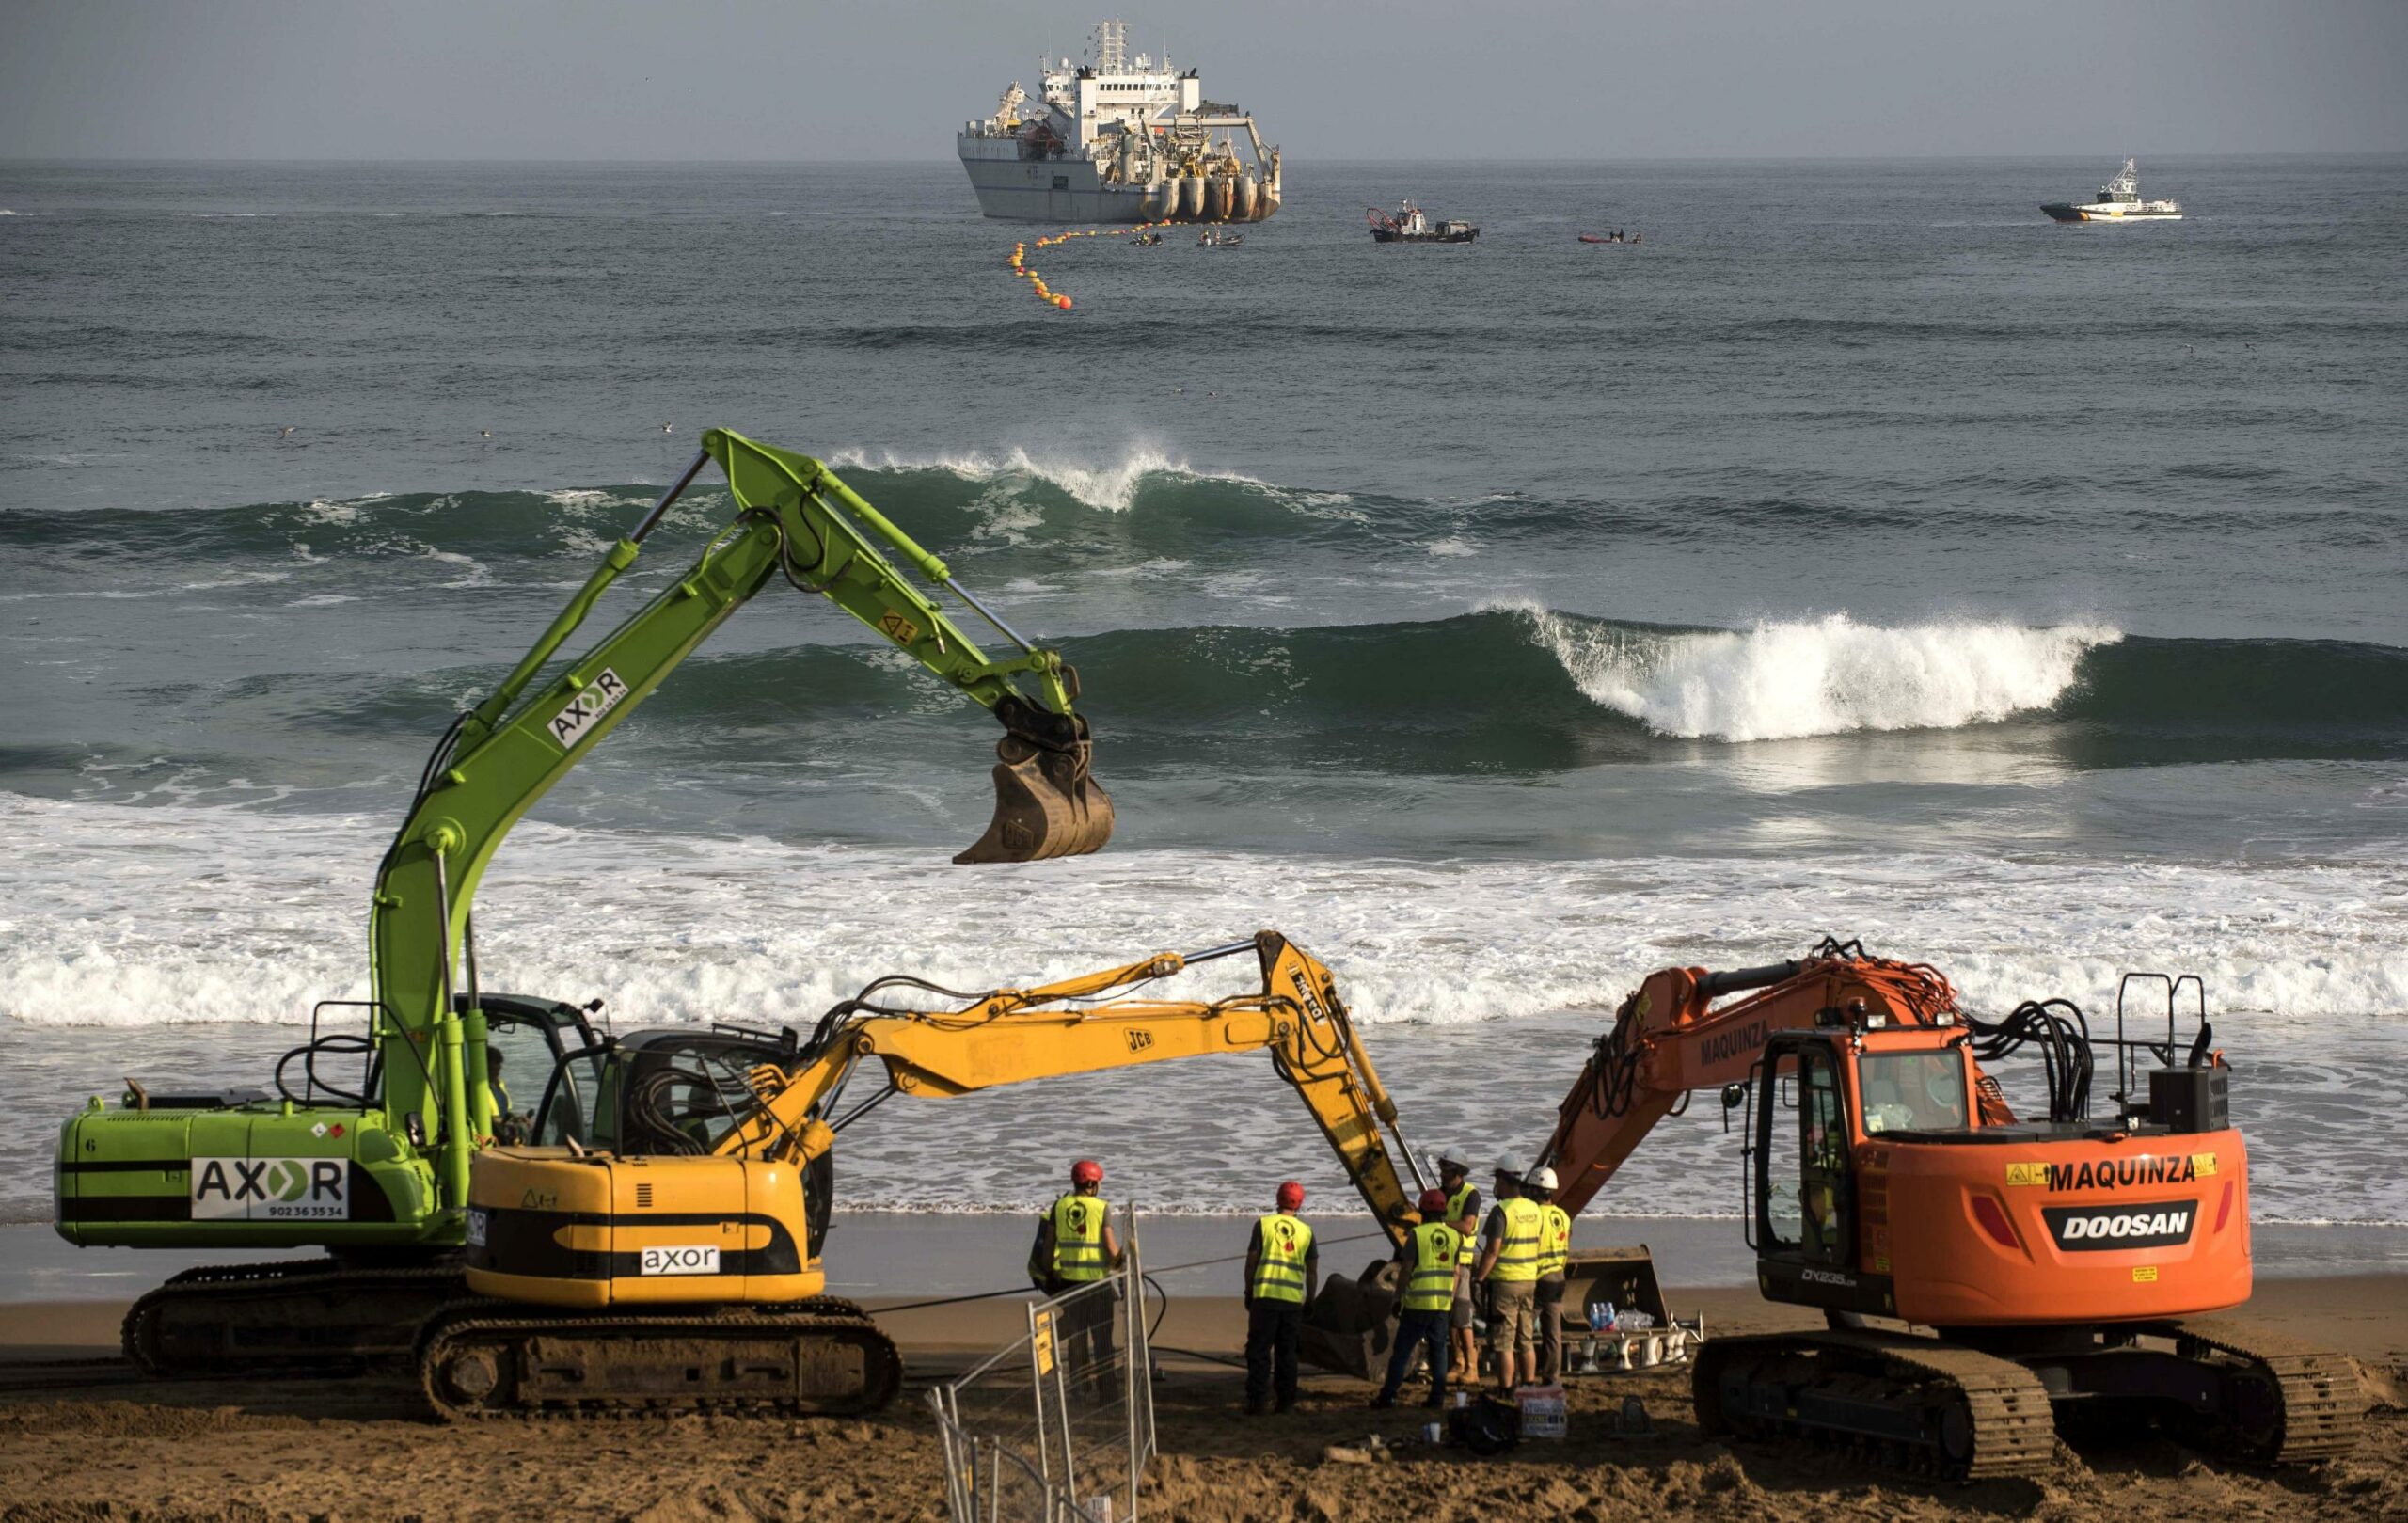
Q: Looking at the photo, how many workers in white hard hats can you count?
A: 3